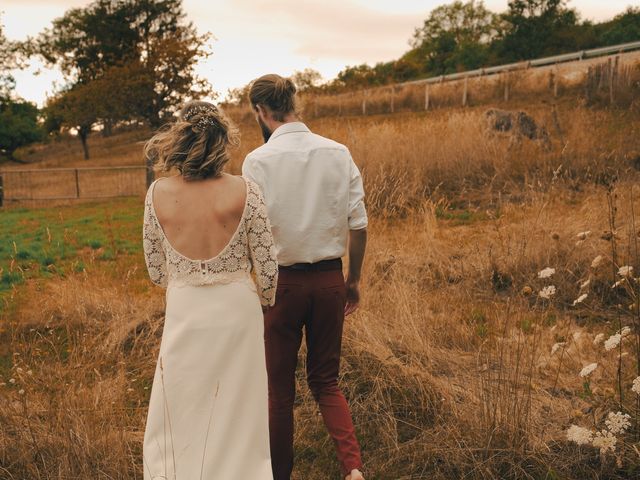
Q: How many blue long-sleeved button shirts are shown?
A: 0